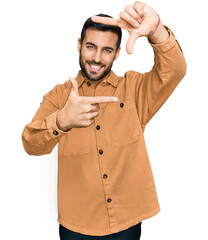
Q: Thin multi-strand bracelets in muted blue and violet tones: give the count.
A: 1